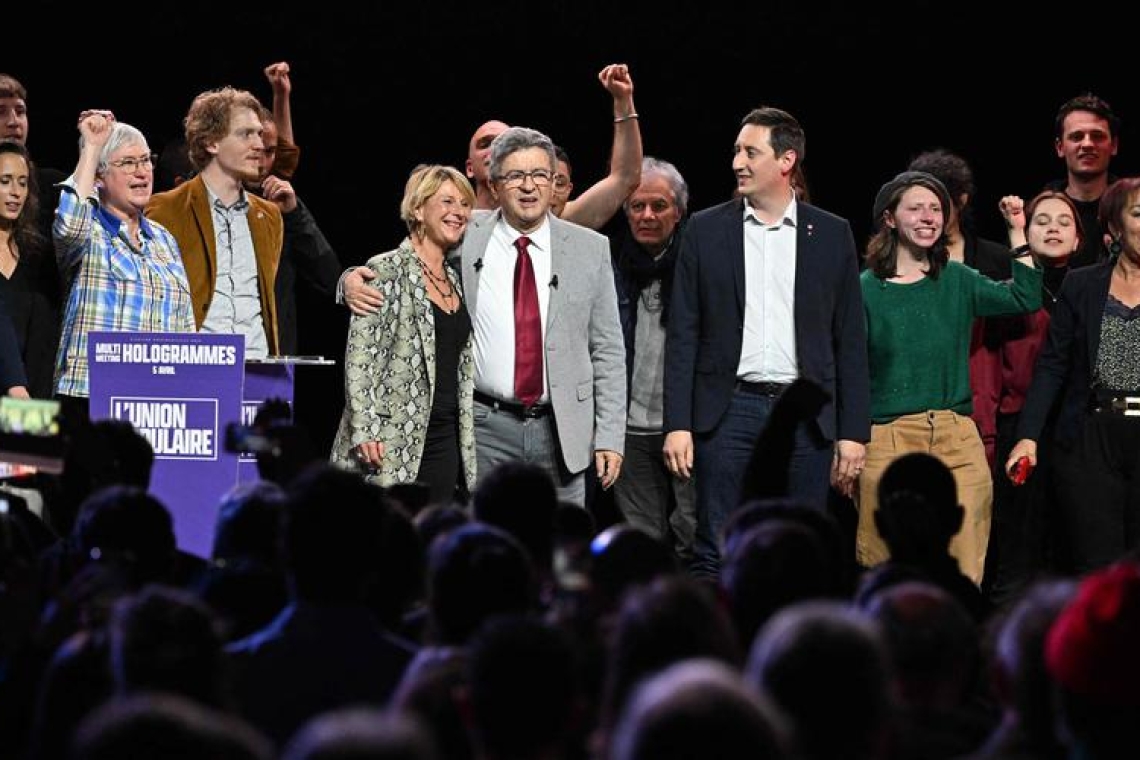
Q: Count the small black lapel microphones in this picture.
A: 2